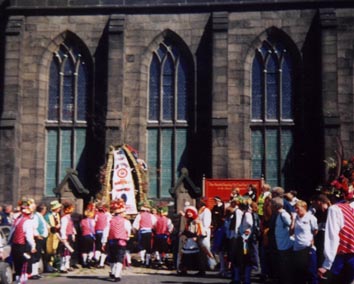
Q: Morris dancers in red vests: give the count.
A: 8